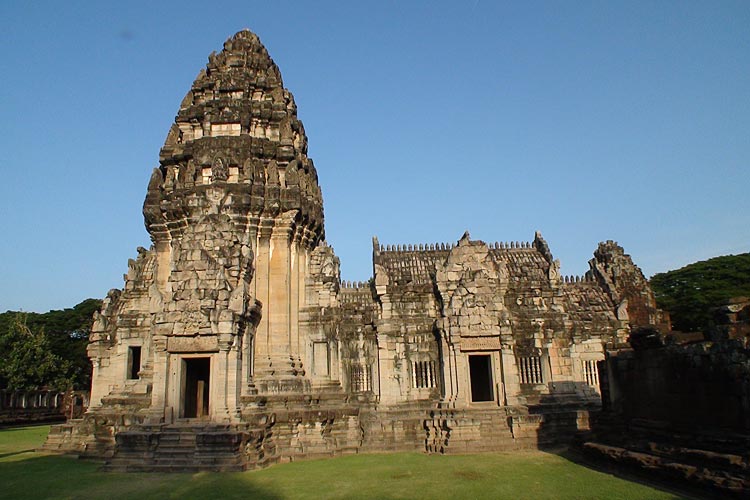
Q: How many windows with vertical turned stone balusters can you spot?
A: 4